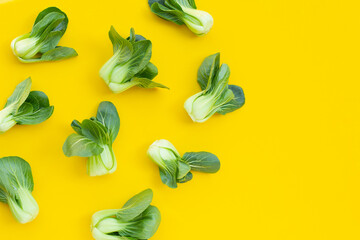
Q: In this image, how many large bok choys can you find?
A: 9